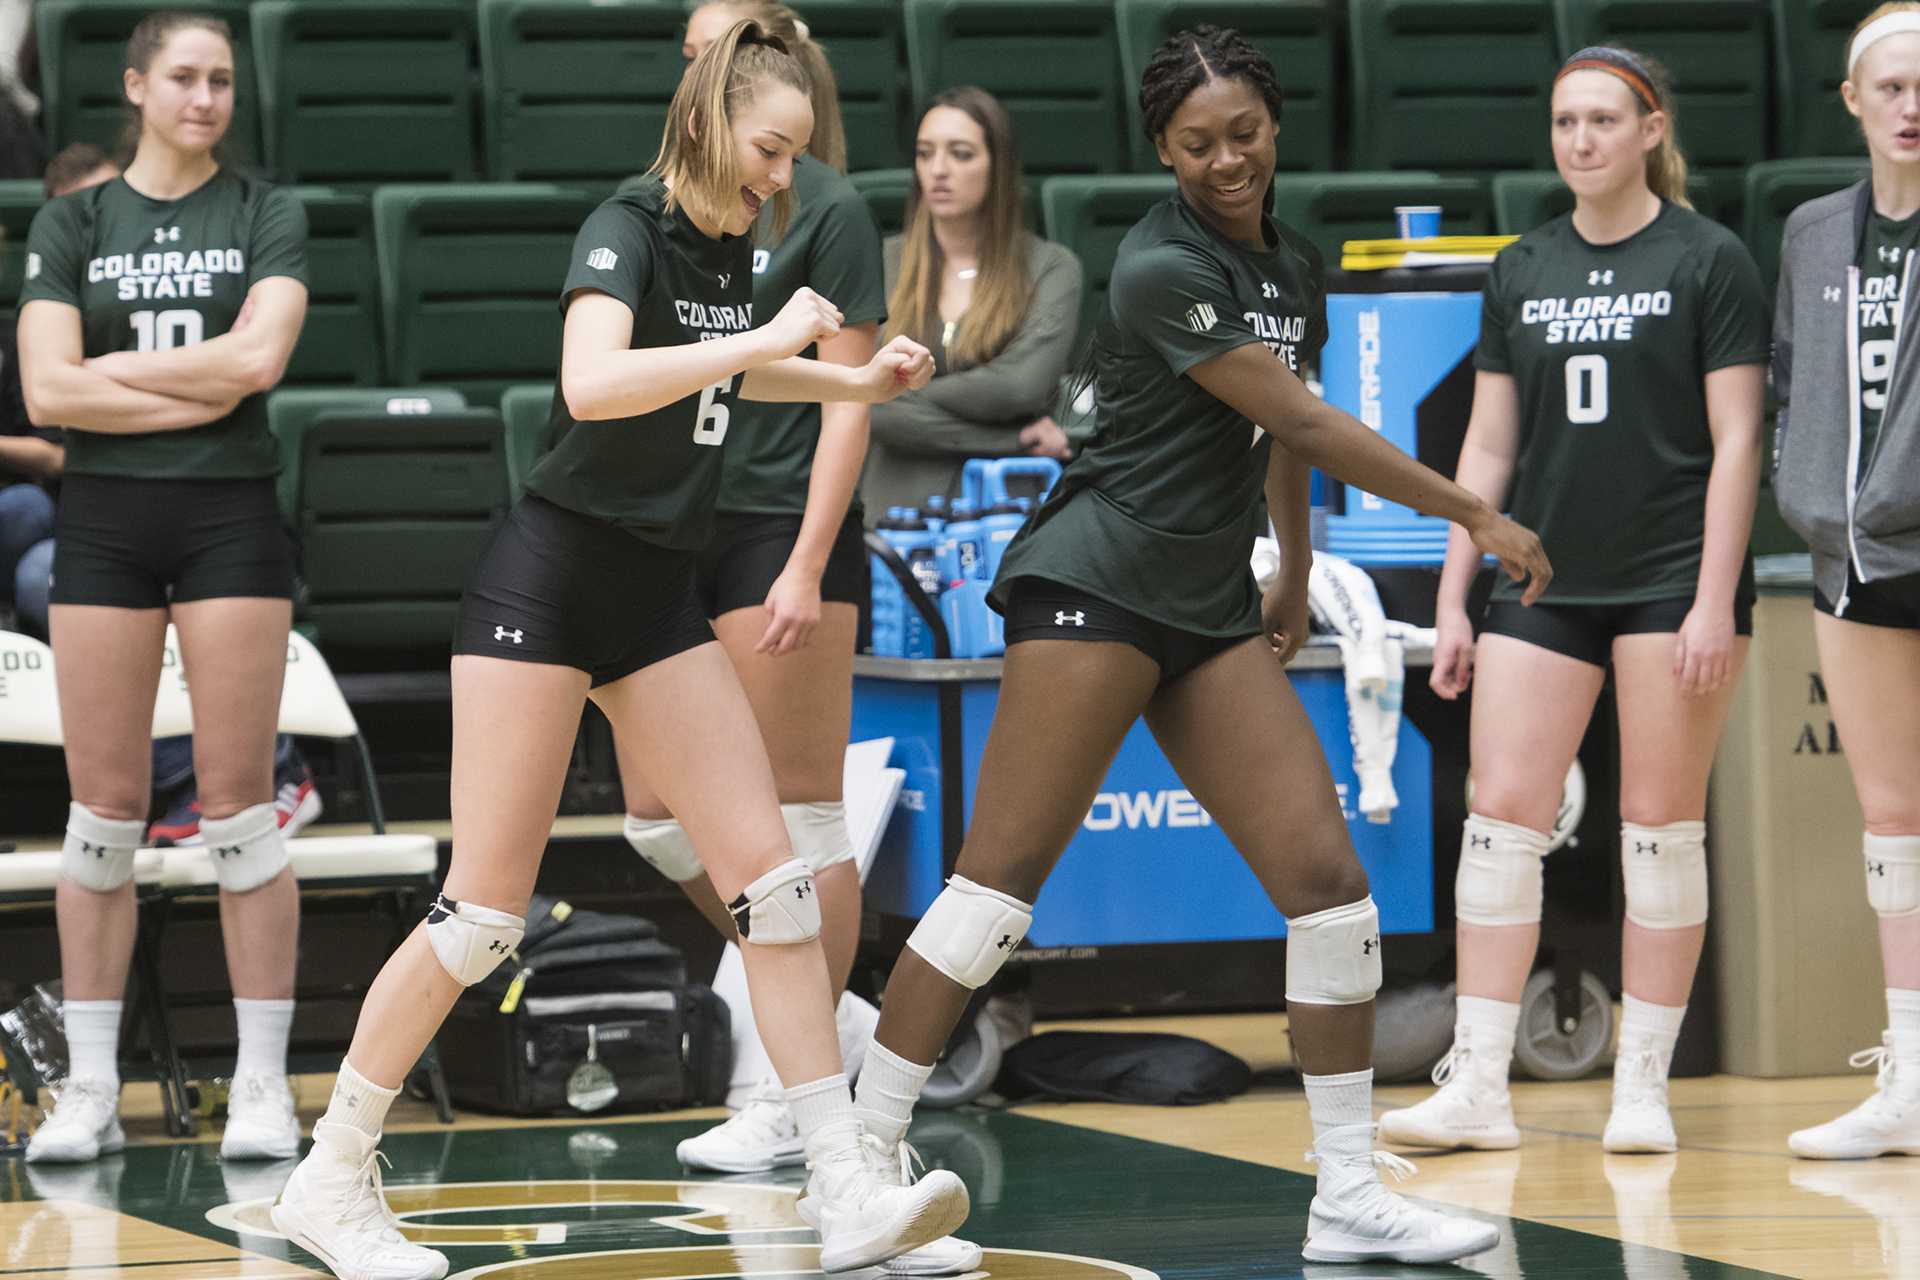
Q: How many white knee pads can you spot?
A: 11